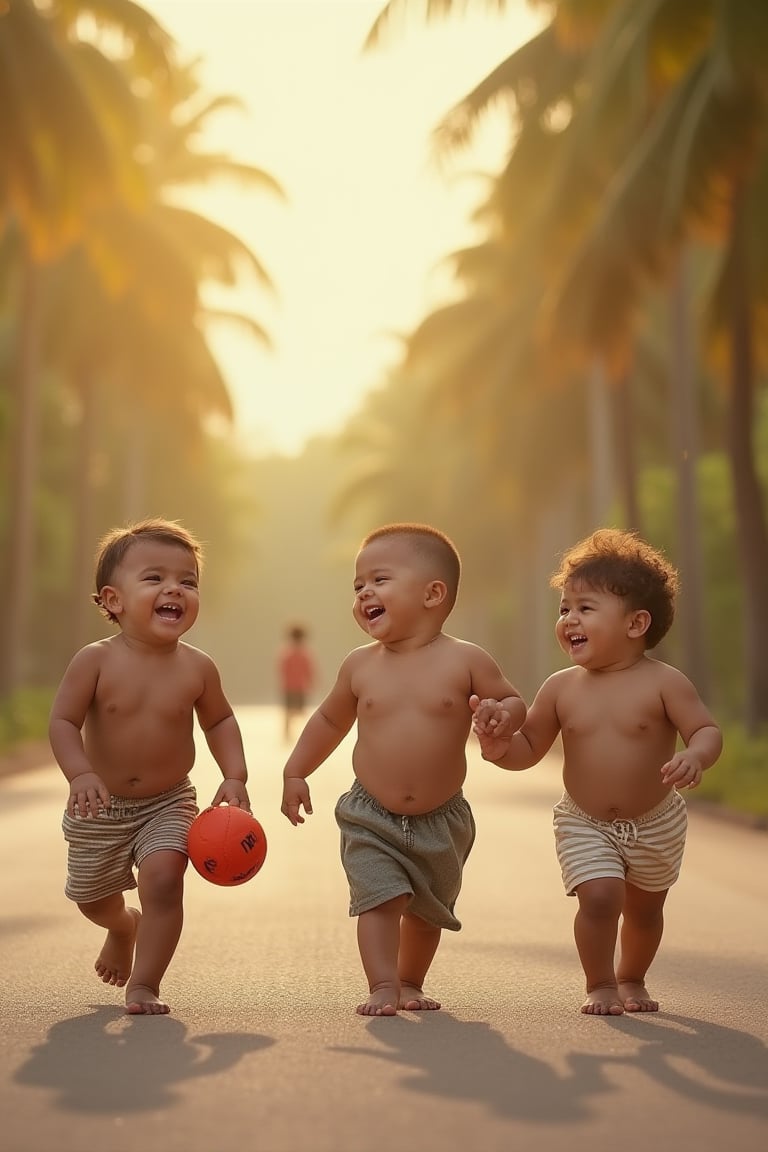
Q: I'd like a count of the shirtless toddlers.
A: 3